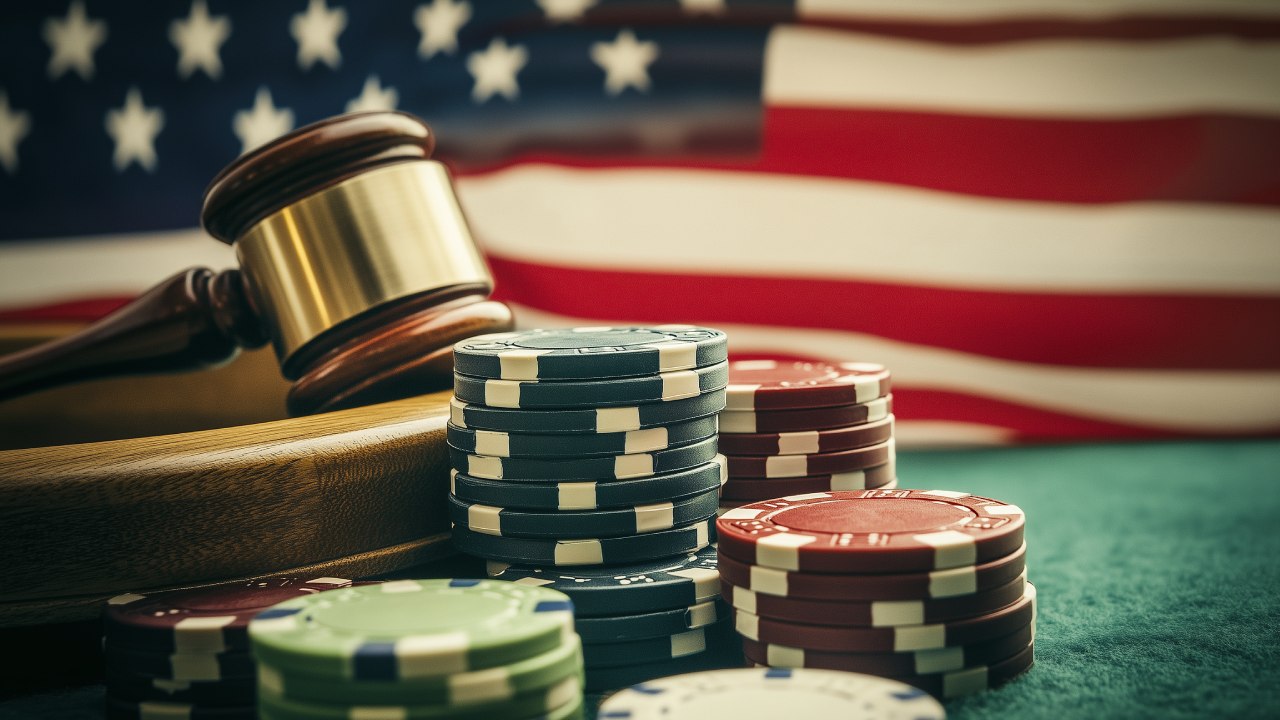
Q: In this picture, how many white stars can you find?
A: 12